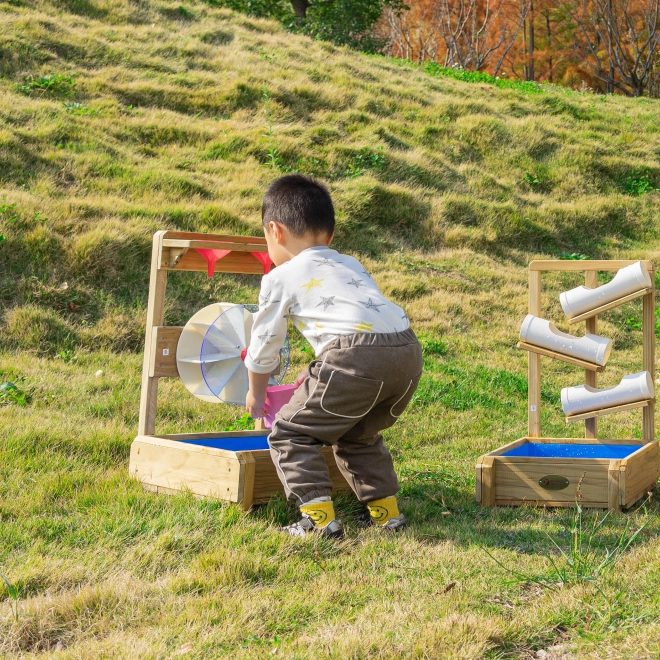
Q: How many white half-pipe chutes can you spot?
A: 3